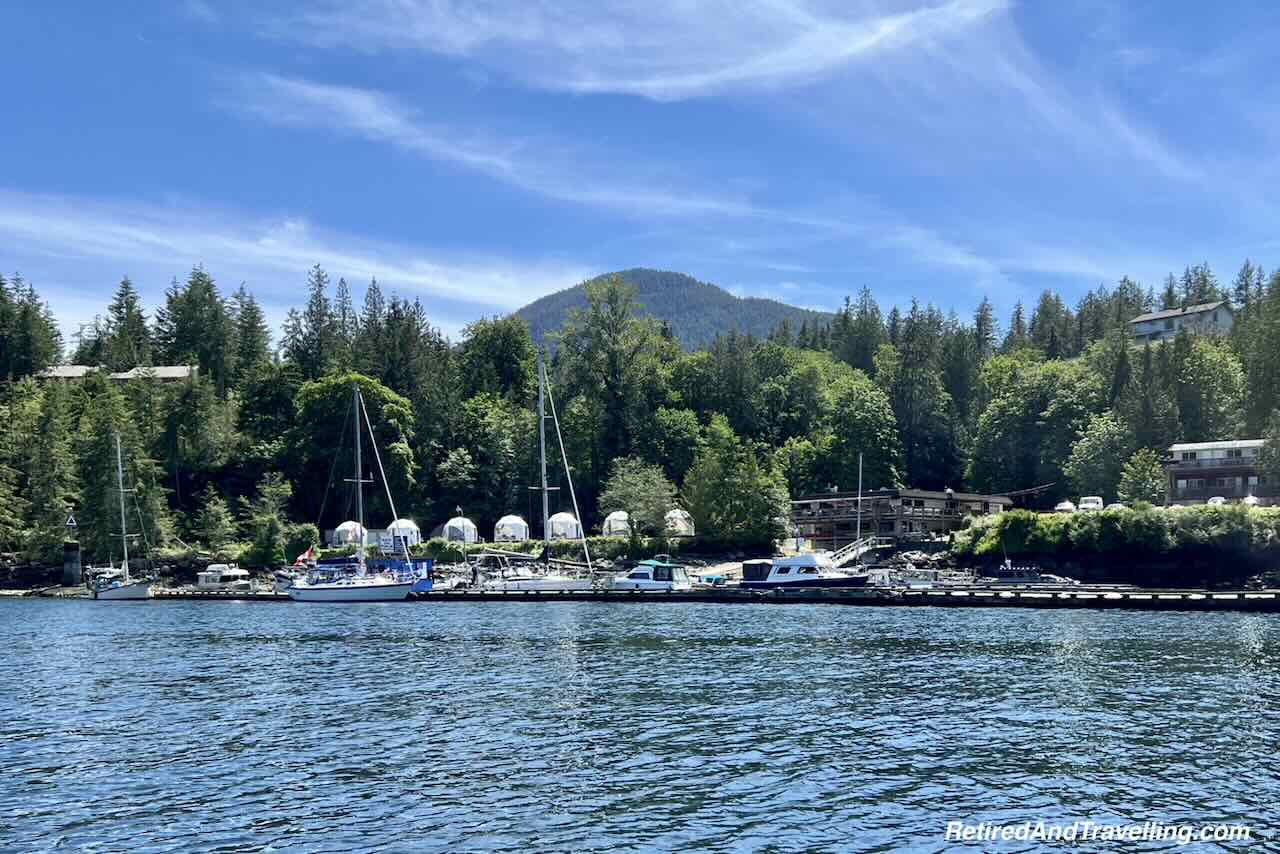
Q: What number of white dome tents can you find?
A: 7